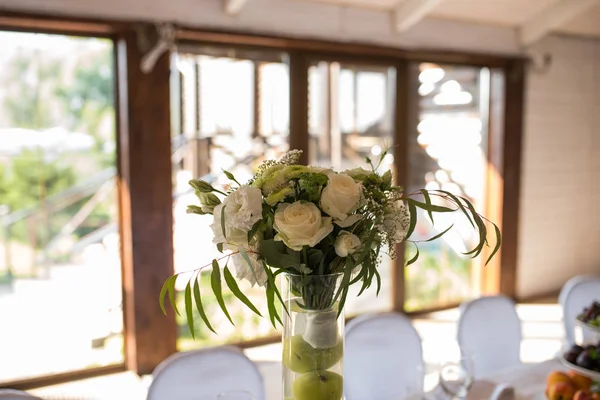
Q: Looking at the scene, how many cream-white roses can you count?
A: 3